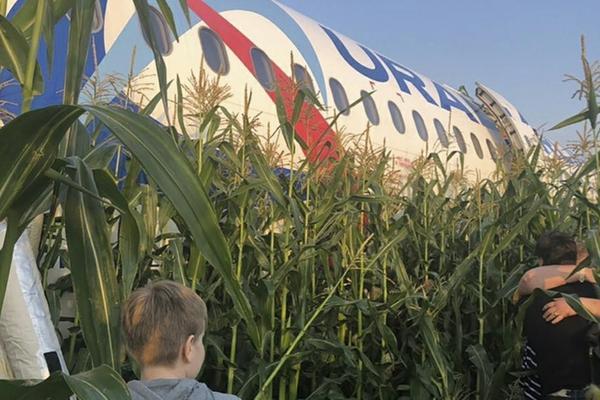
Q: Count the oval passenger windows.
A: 13